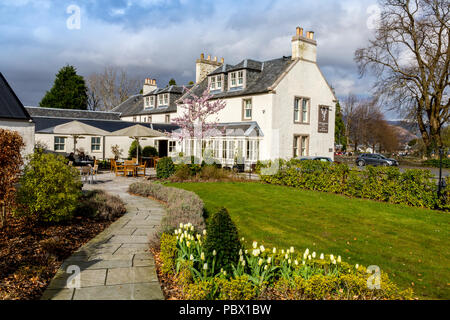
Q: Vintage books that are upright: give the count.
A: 0